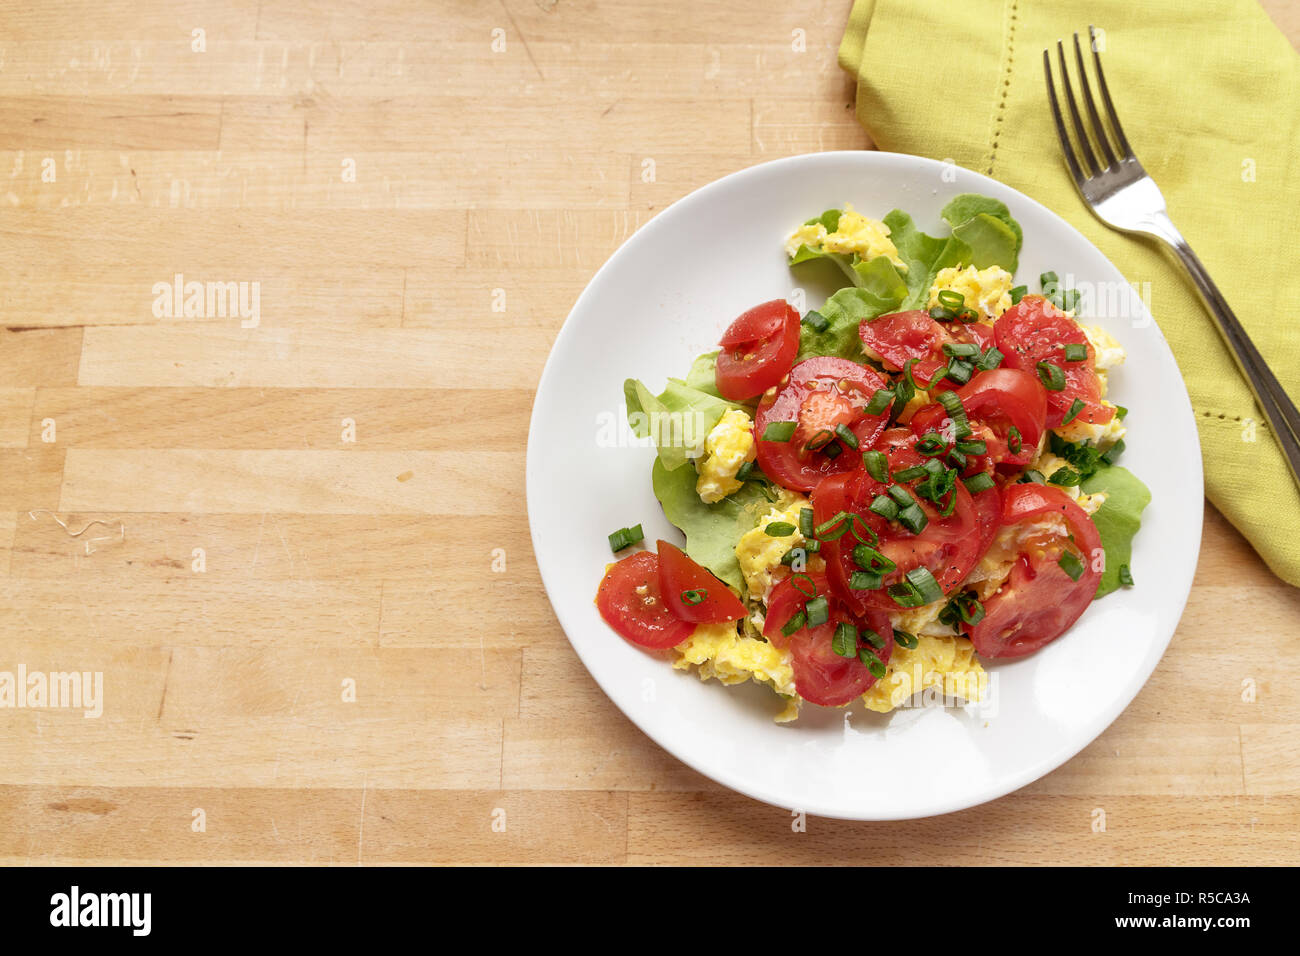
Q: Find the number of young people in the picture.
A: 0